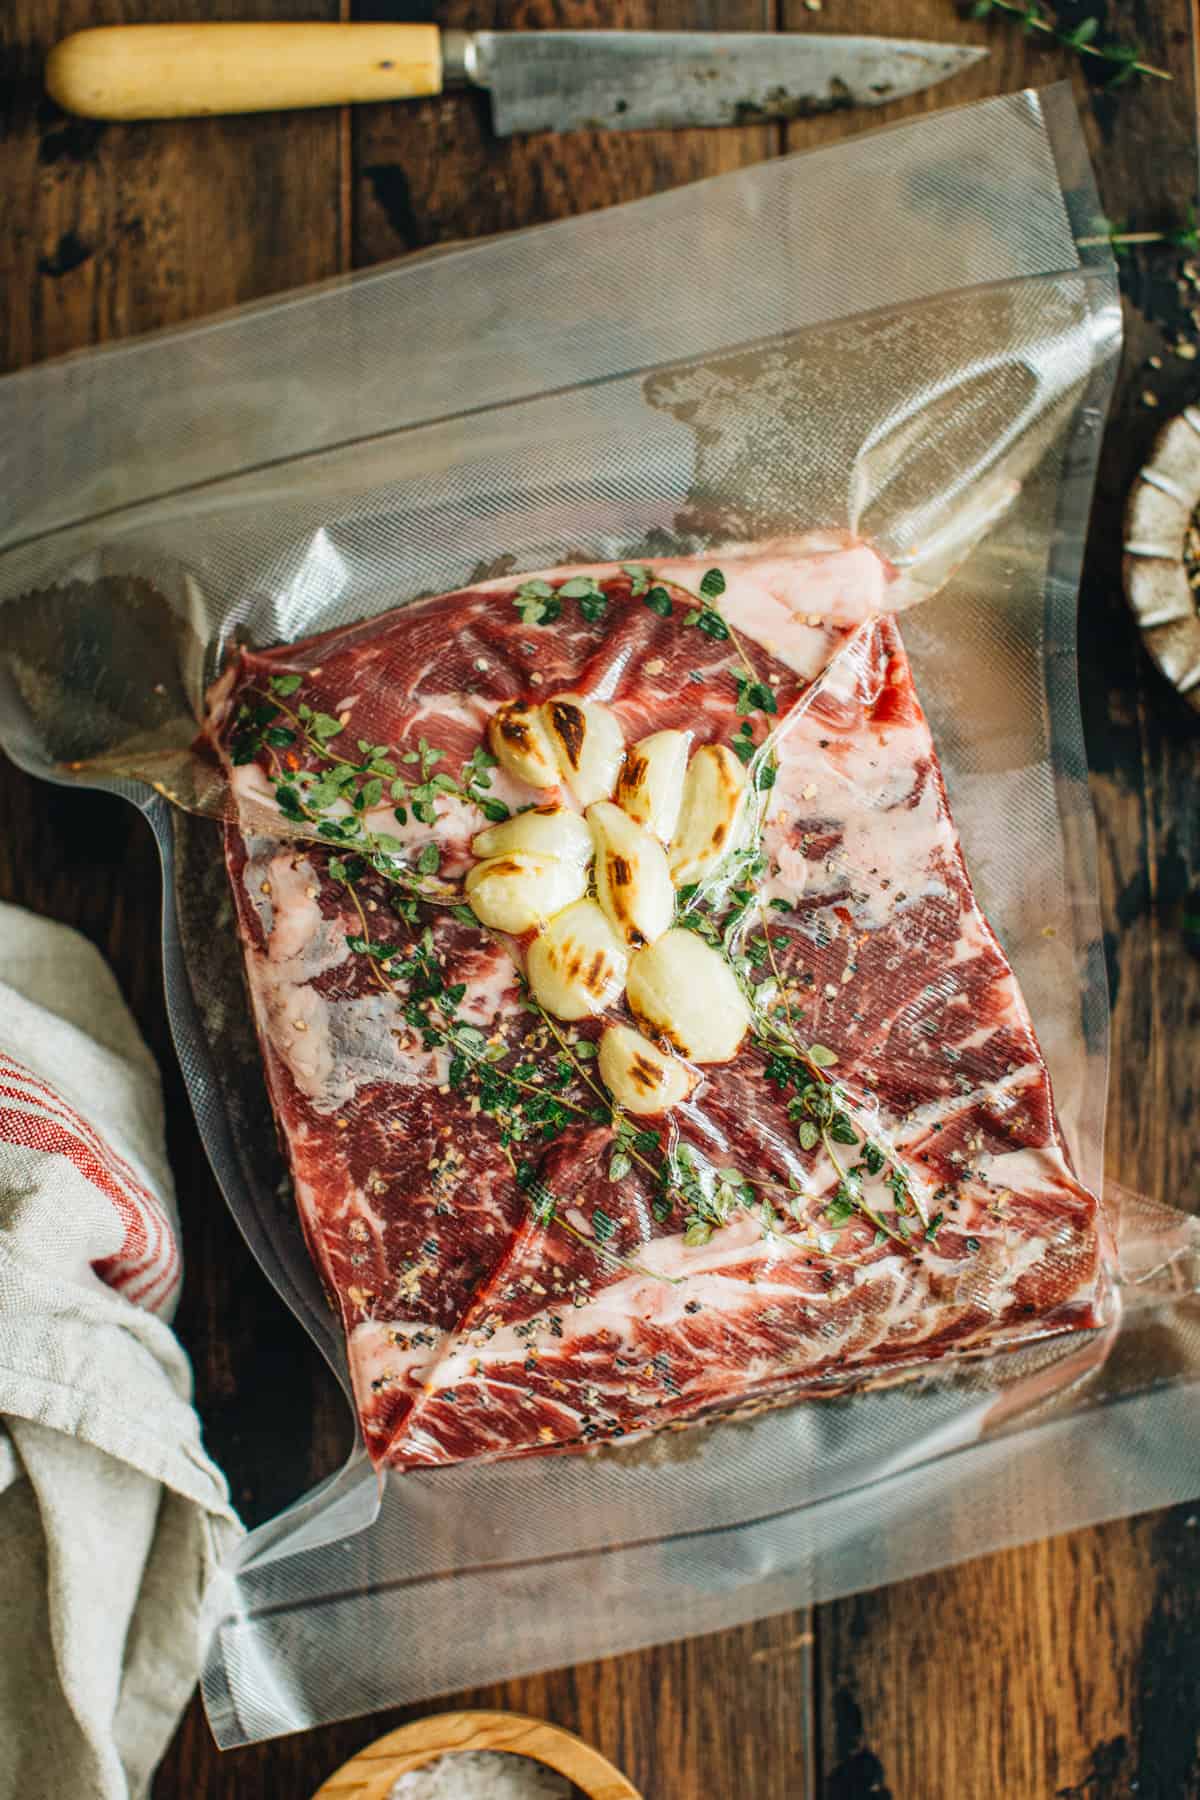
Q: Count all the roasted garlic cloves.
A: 10